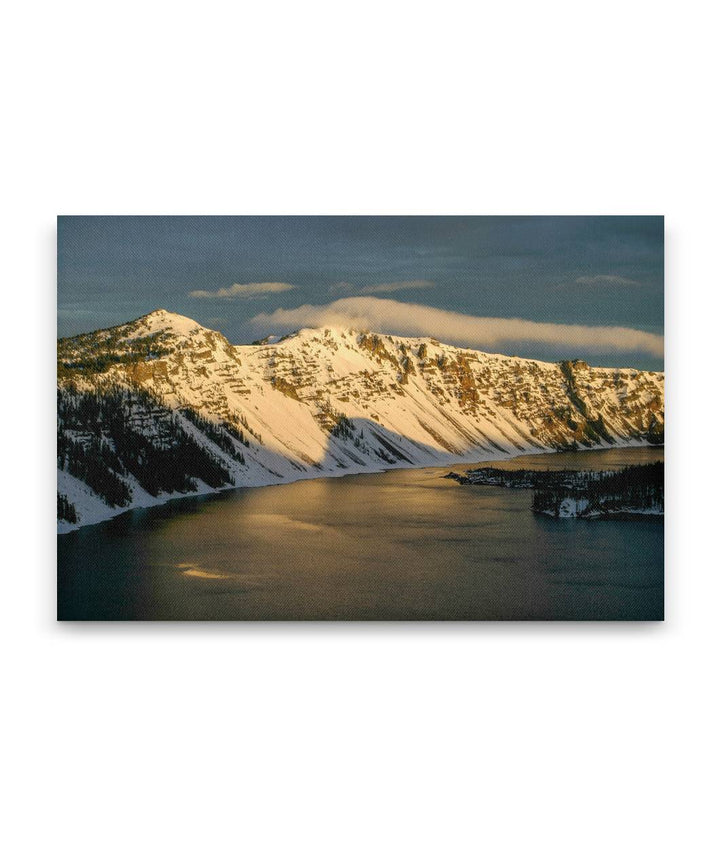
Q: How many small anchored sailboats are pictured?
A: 0